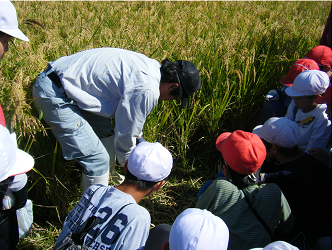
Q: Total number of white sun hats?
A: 7